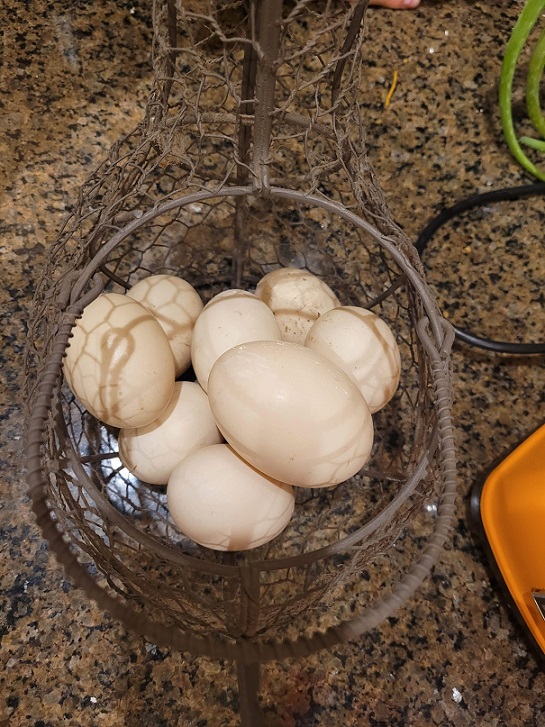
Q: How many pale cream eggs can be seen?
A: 8